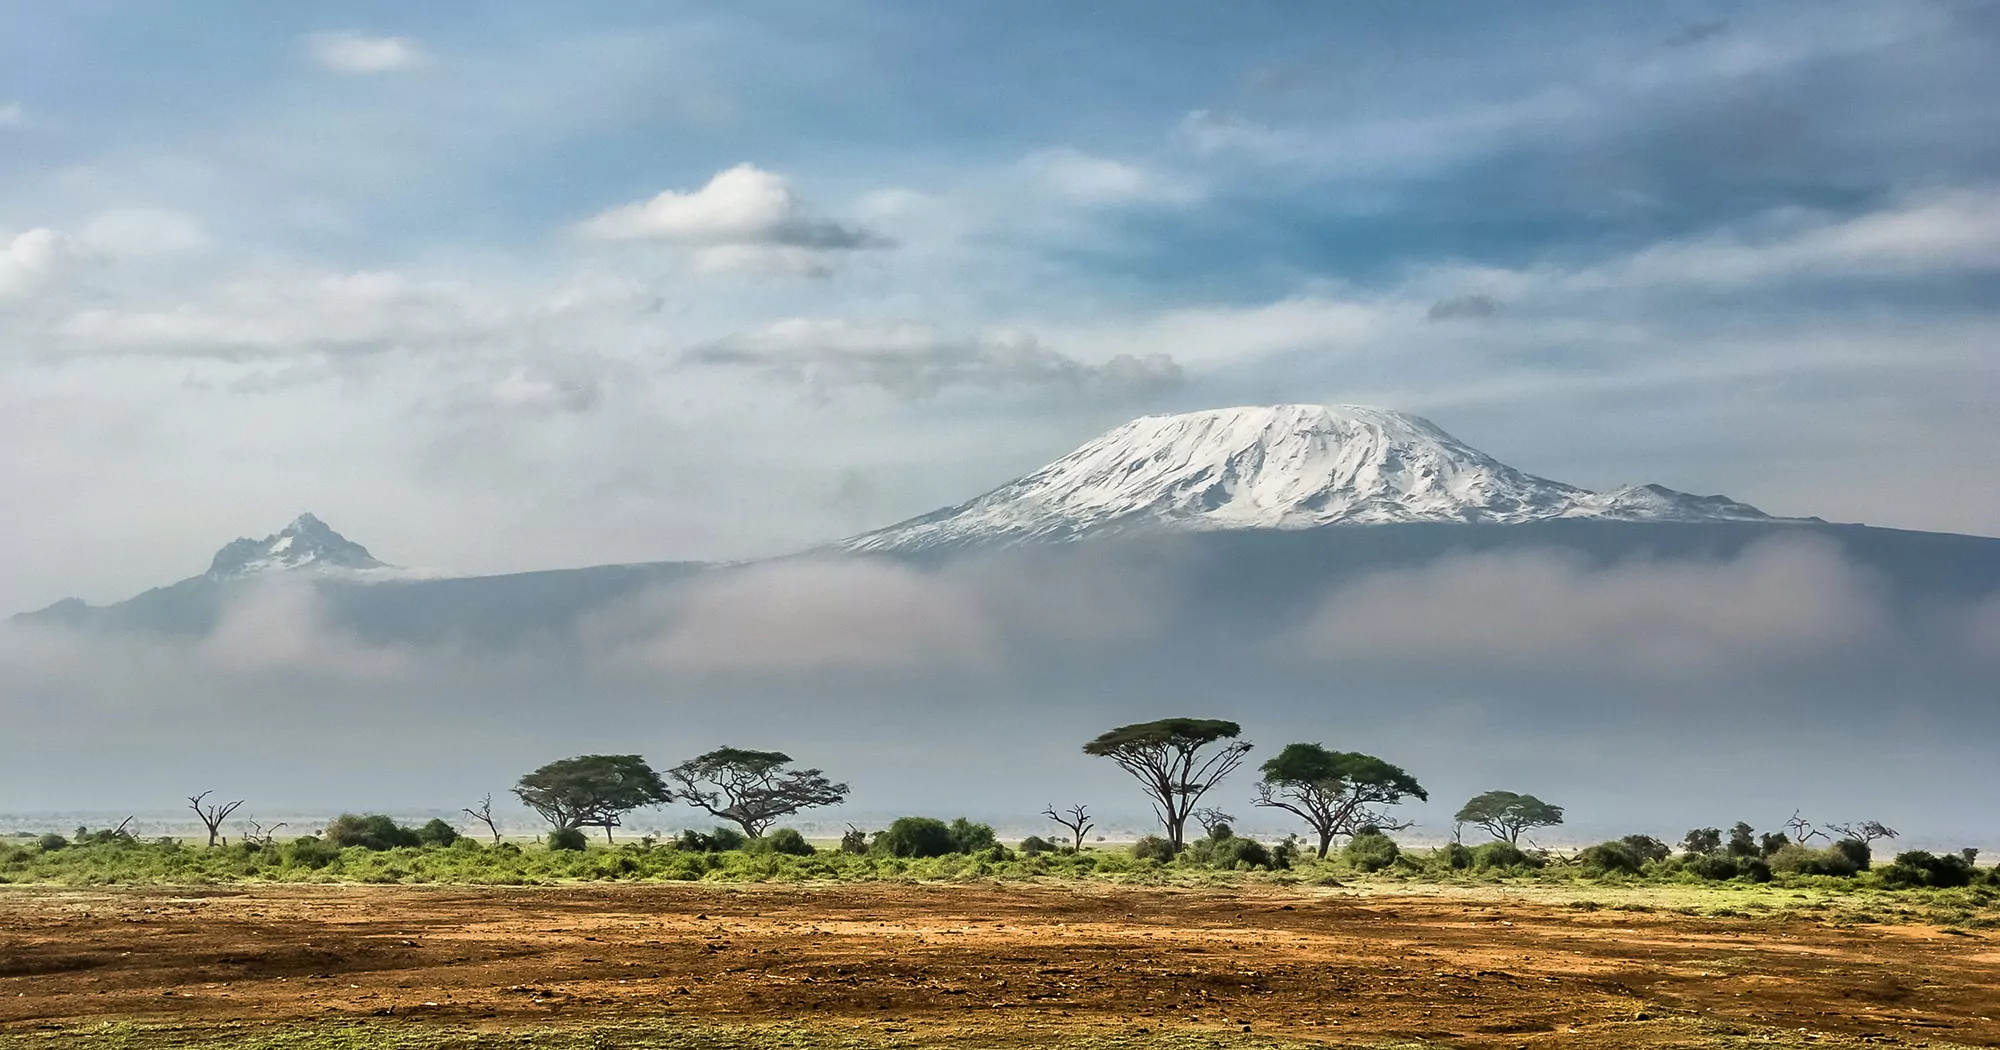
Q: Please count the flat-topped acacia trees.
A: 5